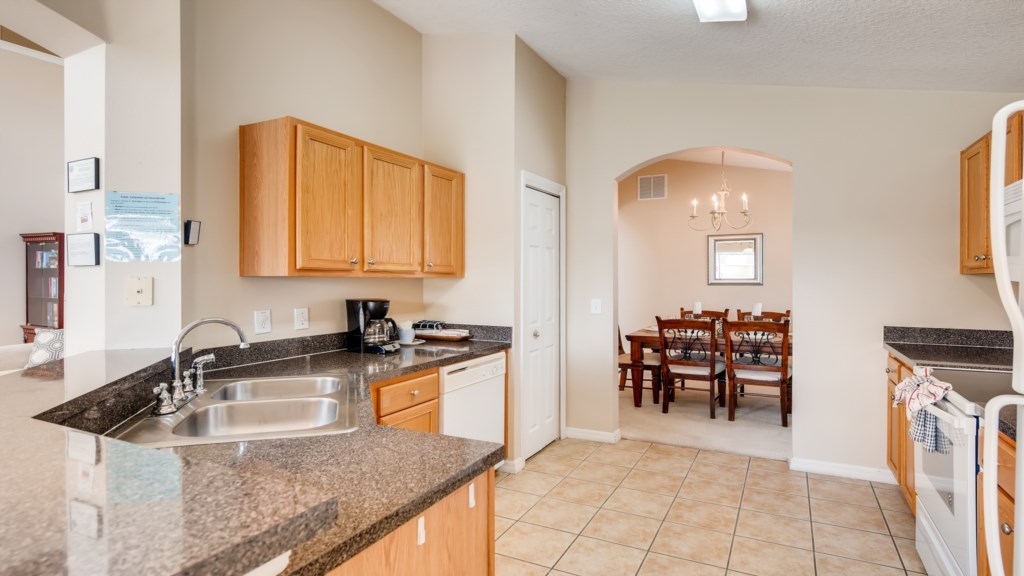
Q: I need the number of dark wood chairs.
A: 5